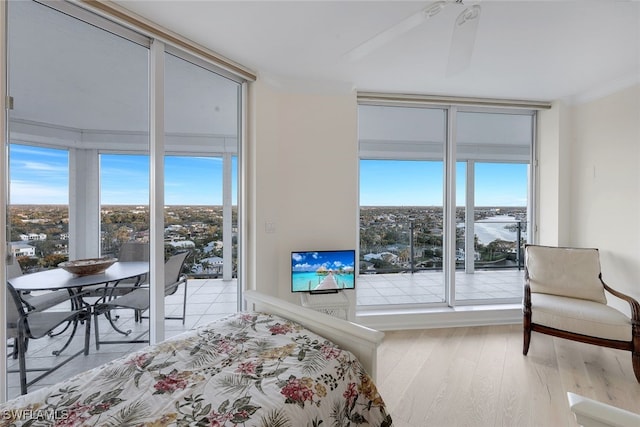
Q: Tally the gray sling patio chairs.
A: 4